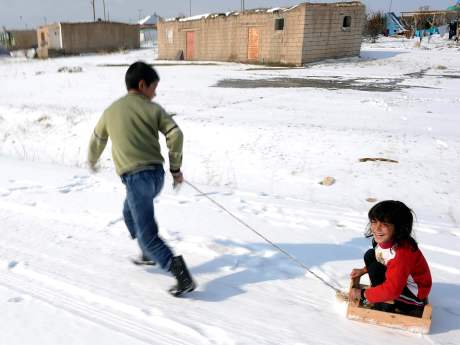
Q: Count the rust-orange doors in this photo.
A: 2